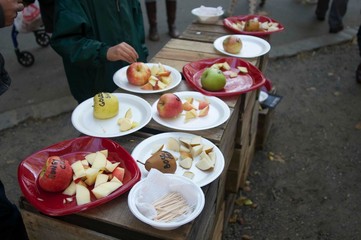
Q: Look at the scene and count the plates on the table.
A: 8